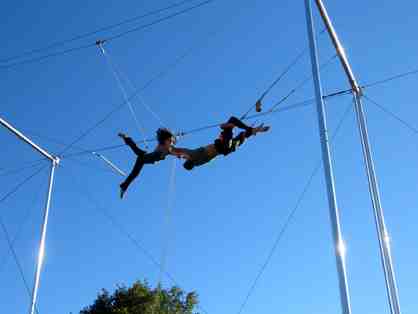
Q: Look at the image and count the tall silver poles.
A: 3